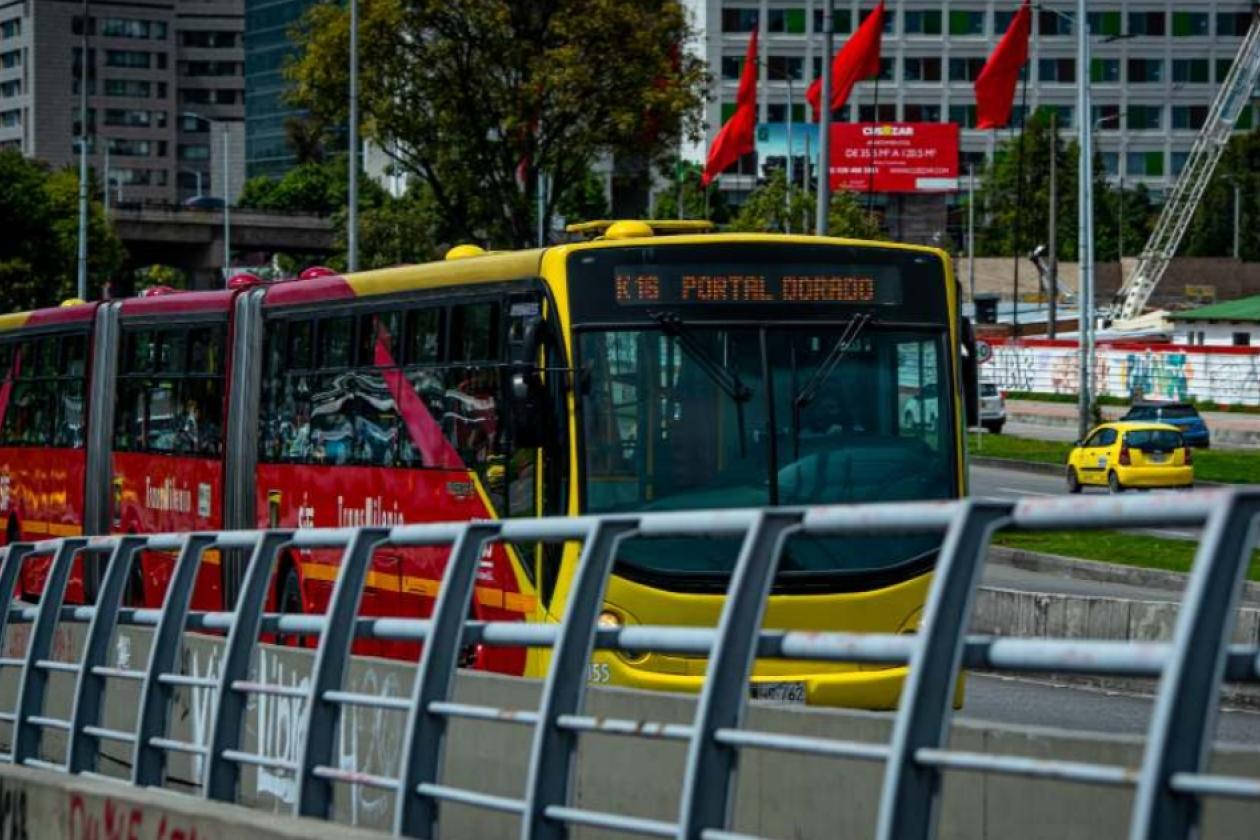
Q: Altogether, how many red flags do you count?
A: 3